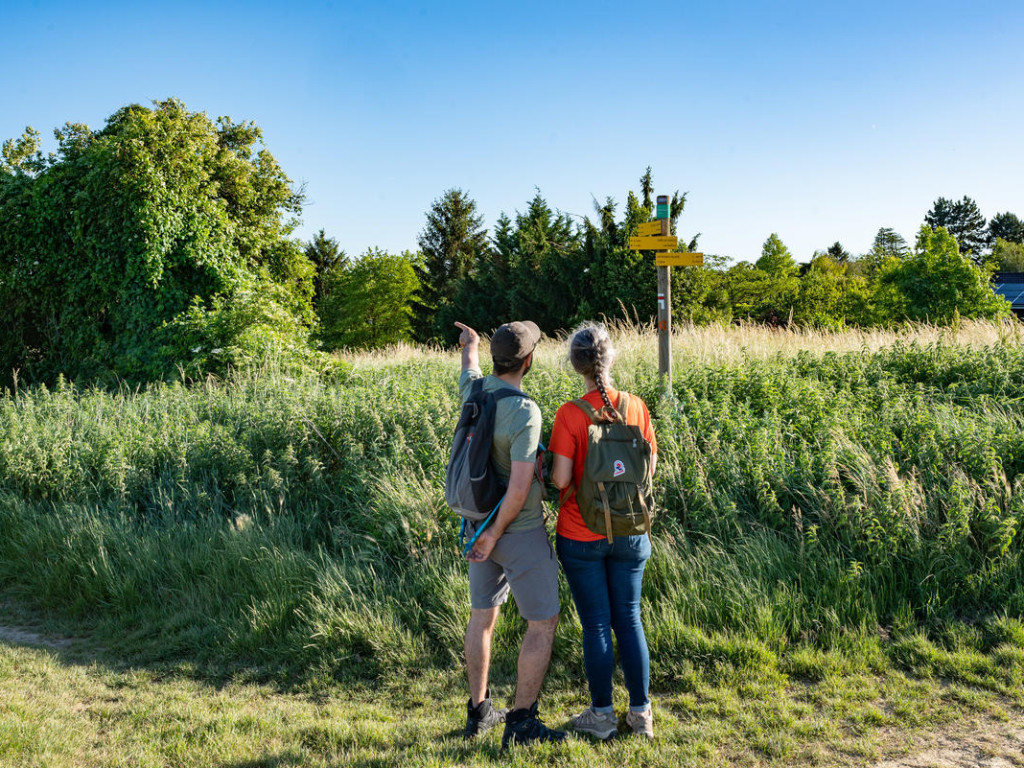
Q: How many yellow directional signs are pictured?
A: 3